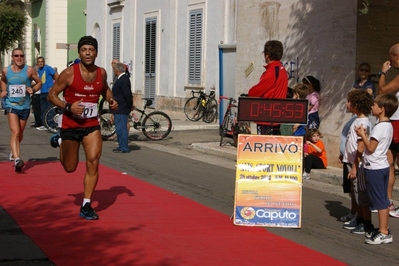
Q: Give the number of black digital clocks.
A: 1